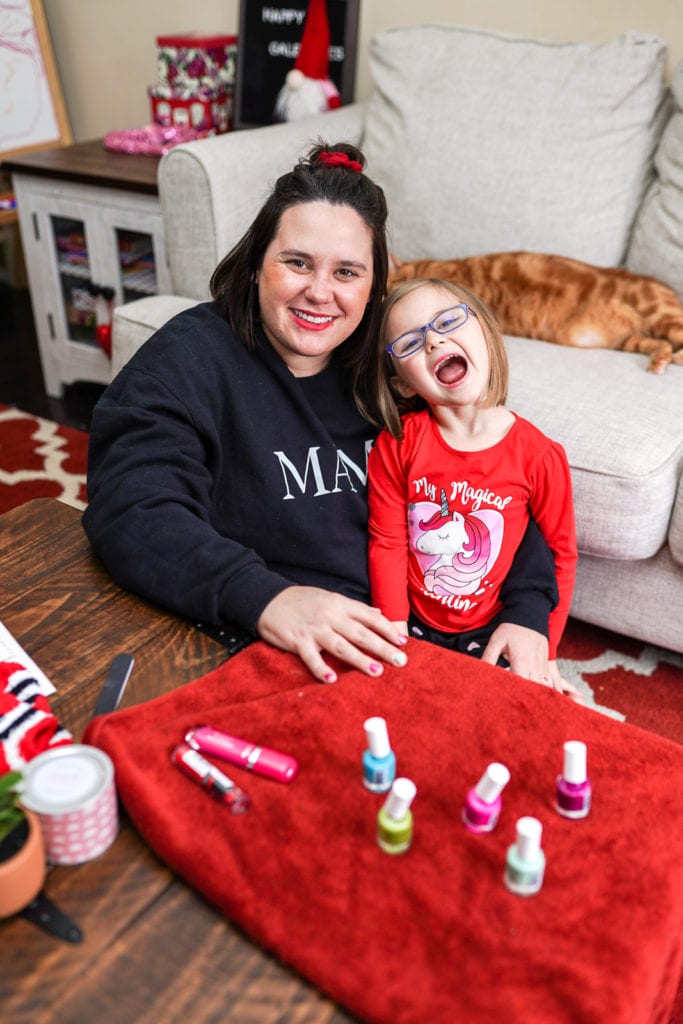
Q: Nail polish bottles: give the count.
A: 5